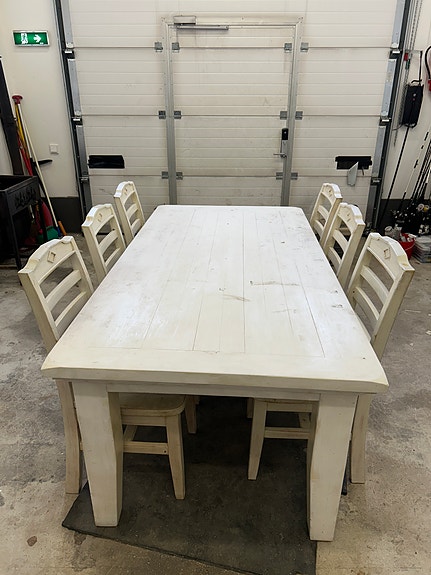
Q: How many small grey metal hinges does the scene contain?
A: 12